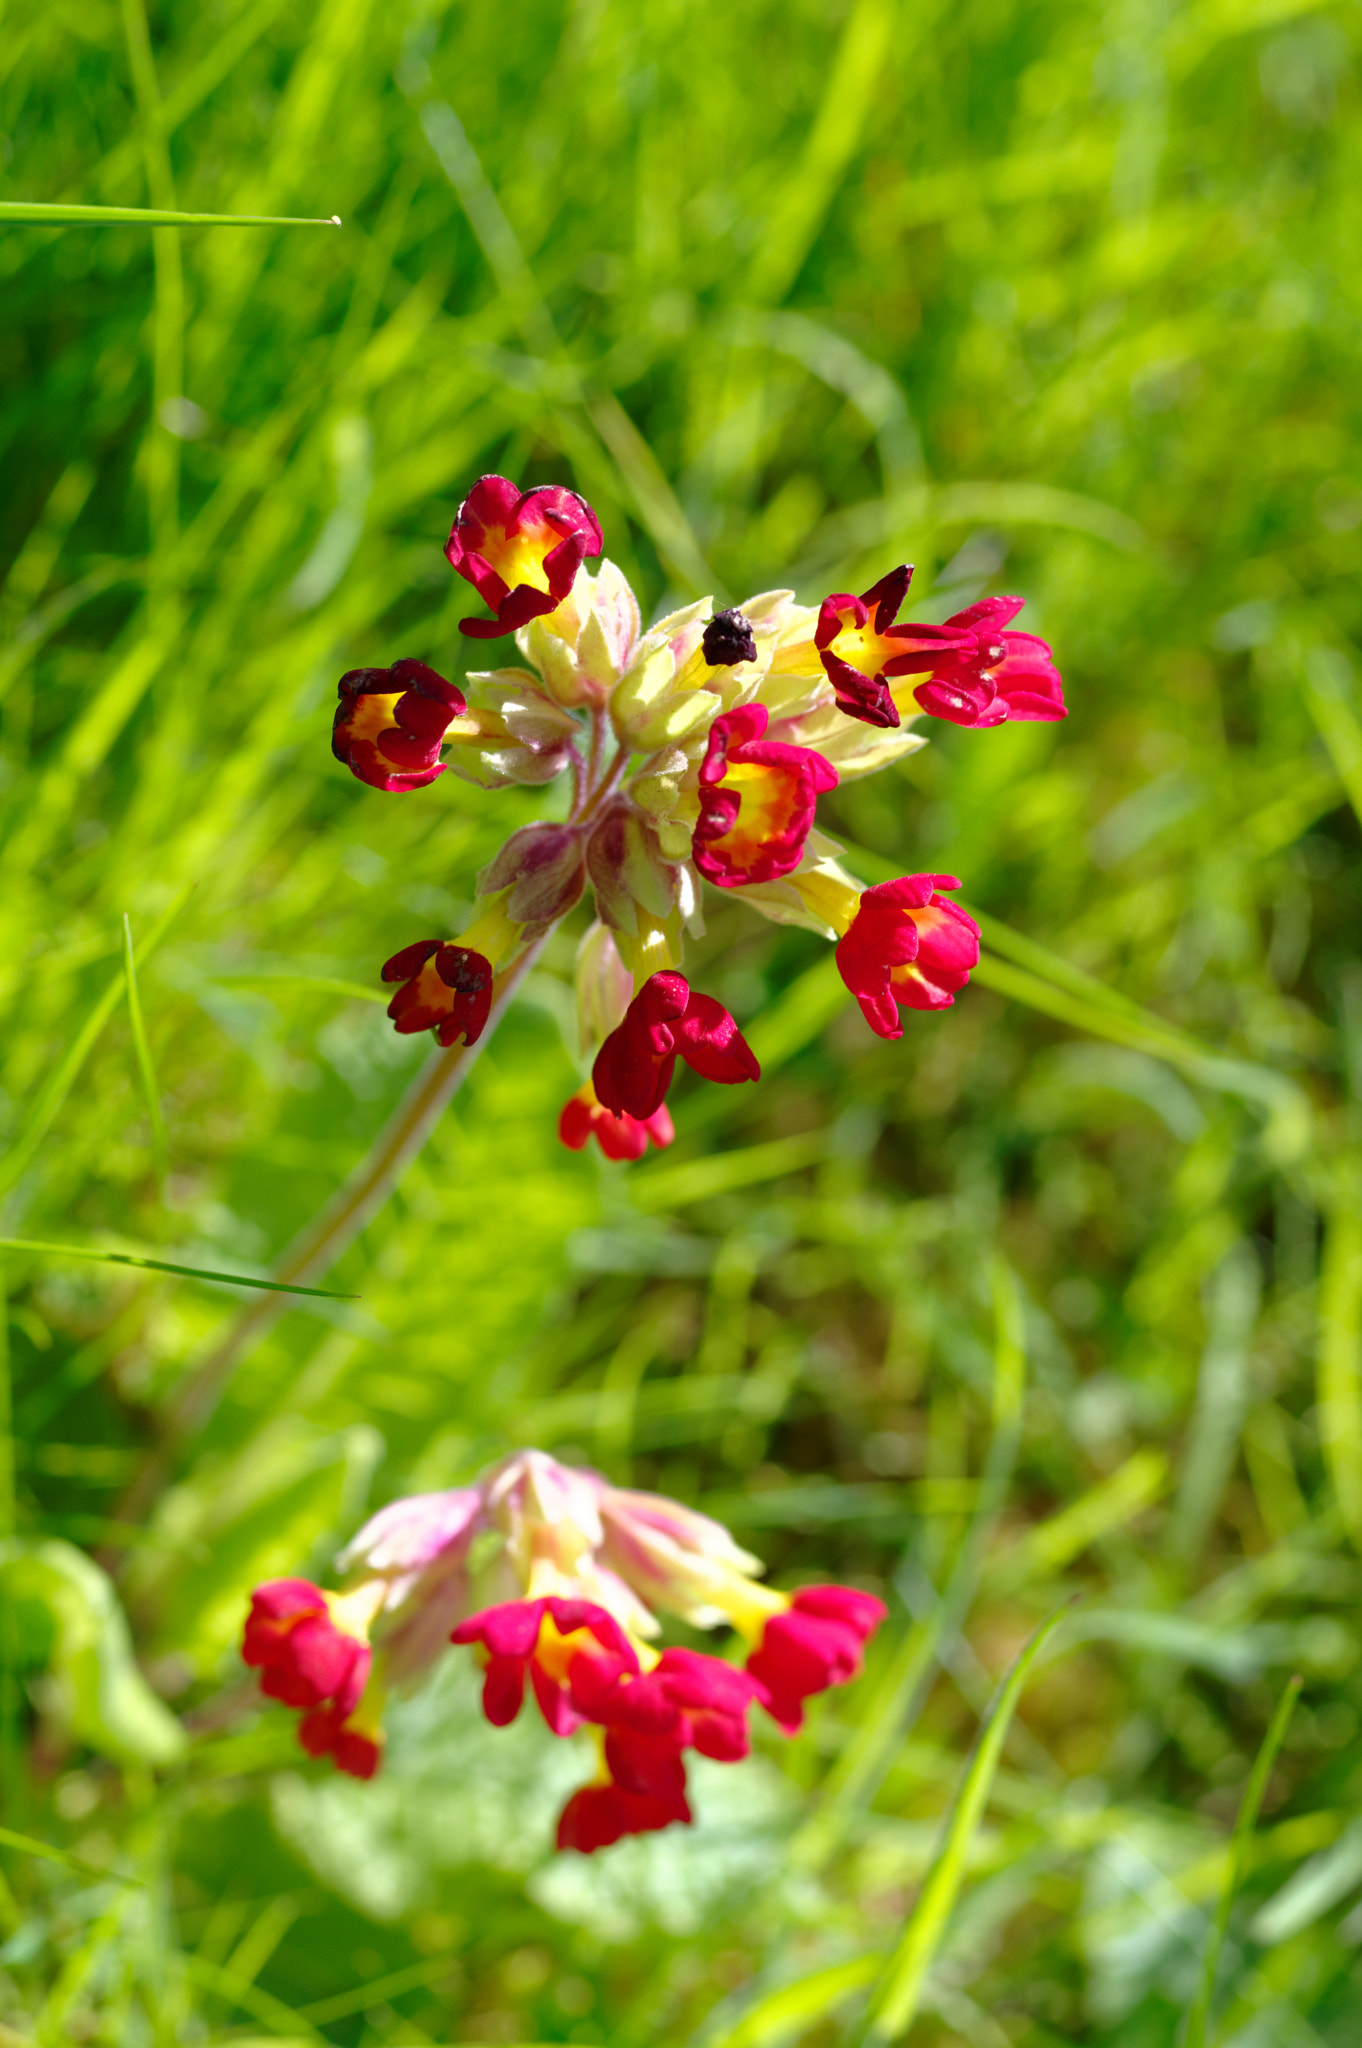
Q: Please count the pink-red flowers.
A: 15